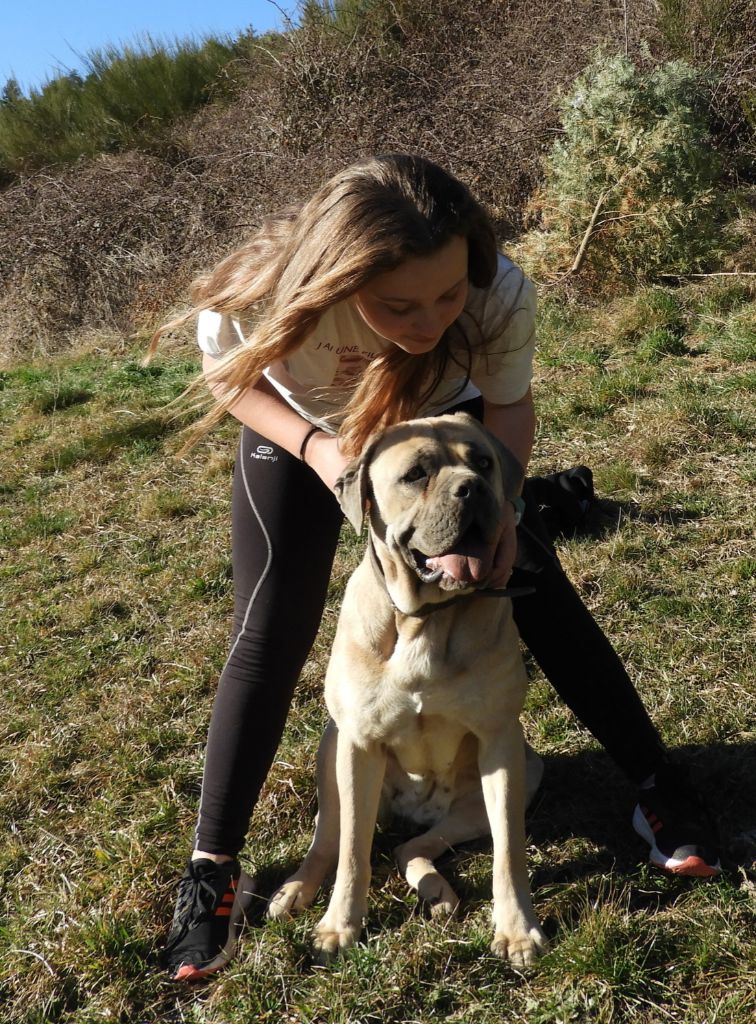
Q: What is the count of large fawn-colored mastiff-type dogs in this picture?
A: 1